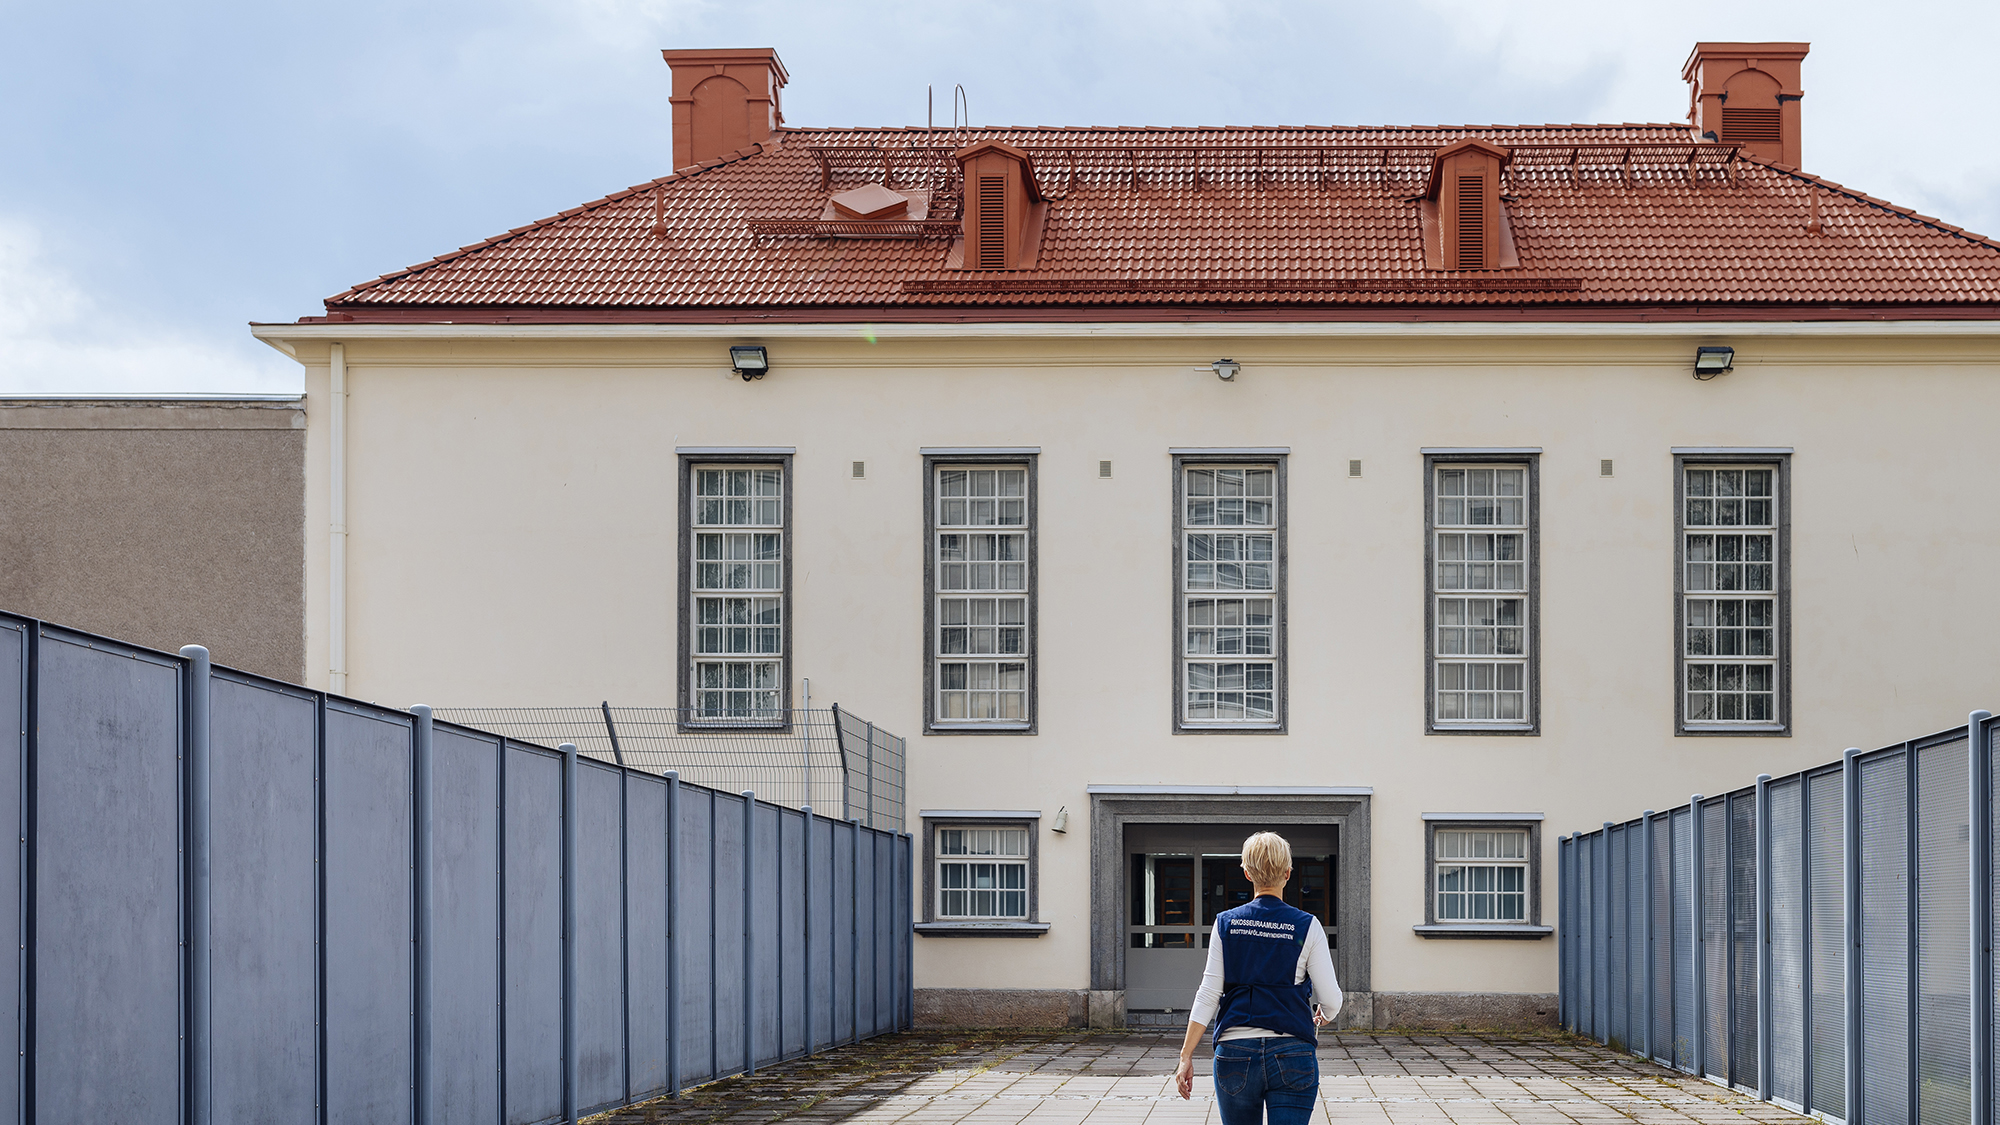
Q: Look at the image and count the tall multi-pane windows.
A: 5